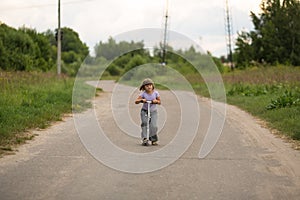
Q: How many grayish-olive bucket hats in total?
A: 1